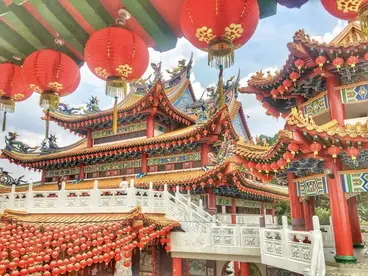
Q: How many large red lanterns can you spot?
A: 5